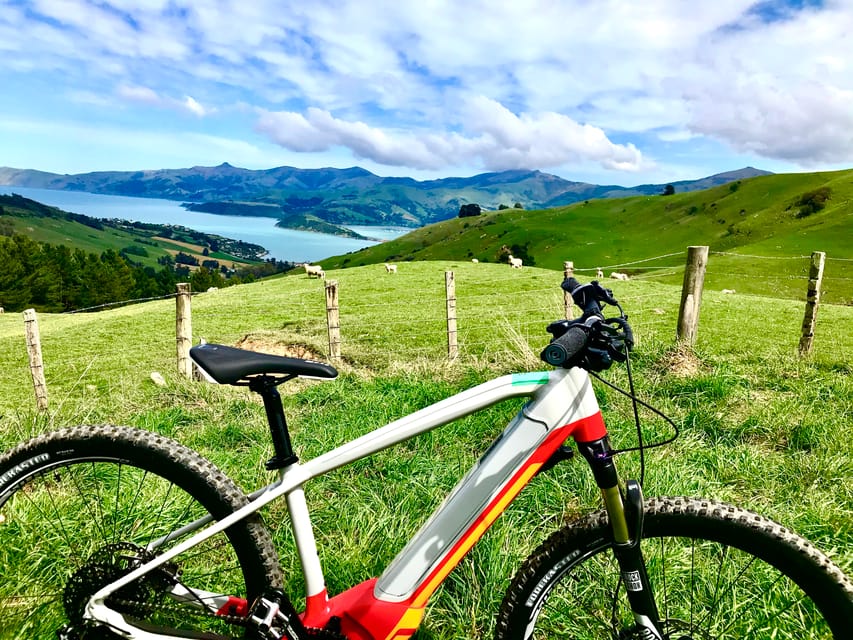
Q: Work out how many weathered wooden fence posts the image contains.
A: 7